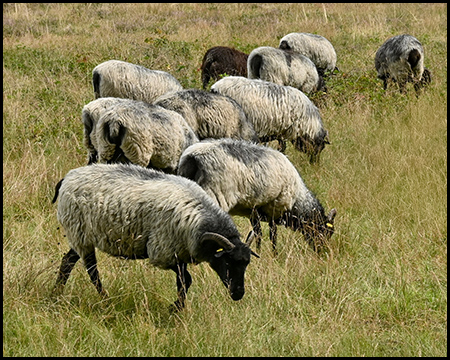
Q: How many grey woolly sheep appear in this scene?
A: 10